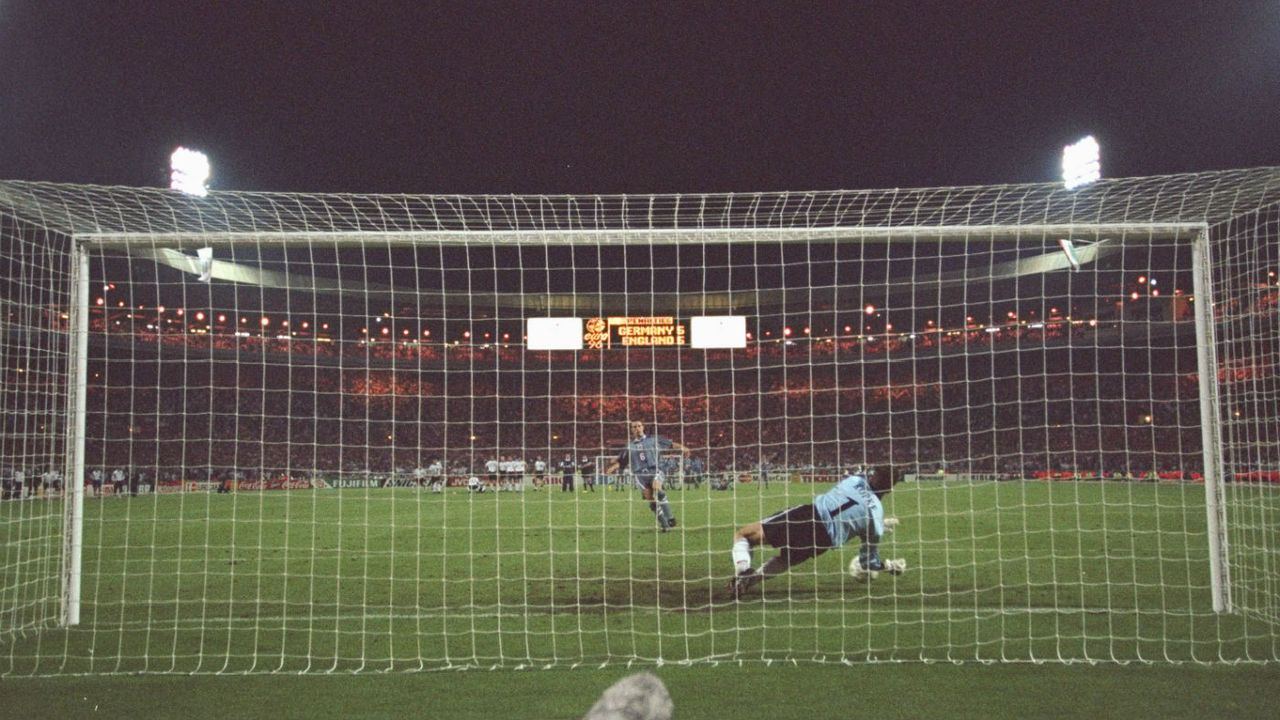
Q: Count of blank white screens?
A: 2